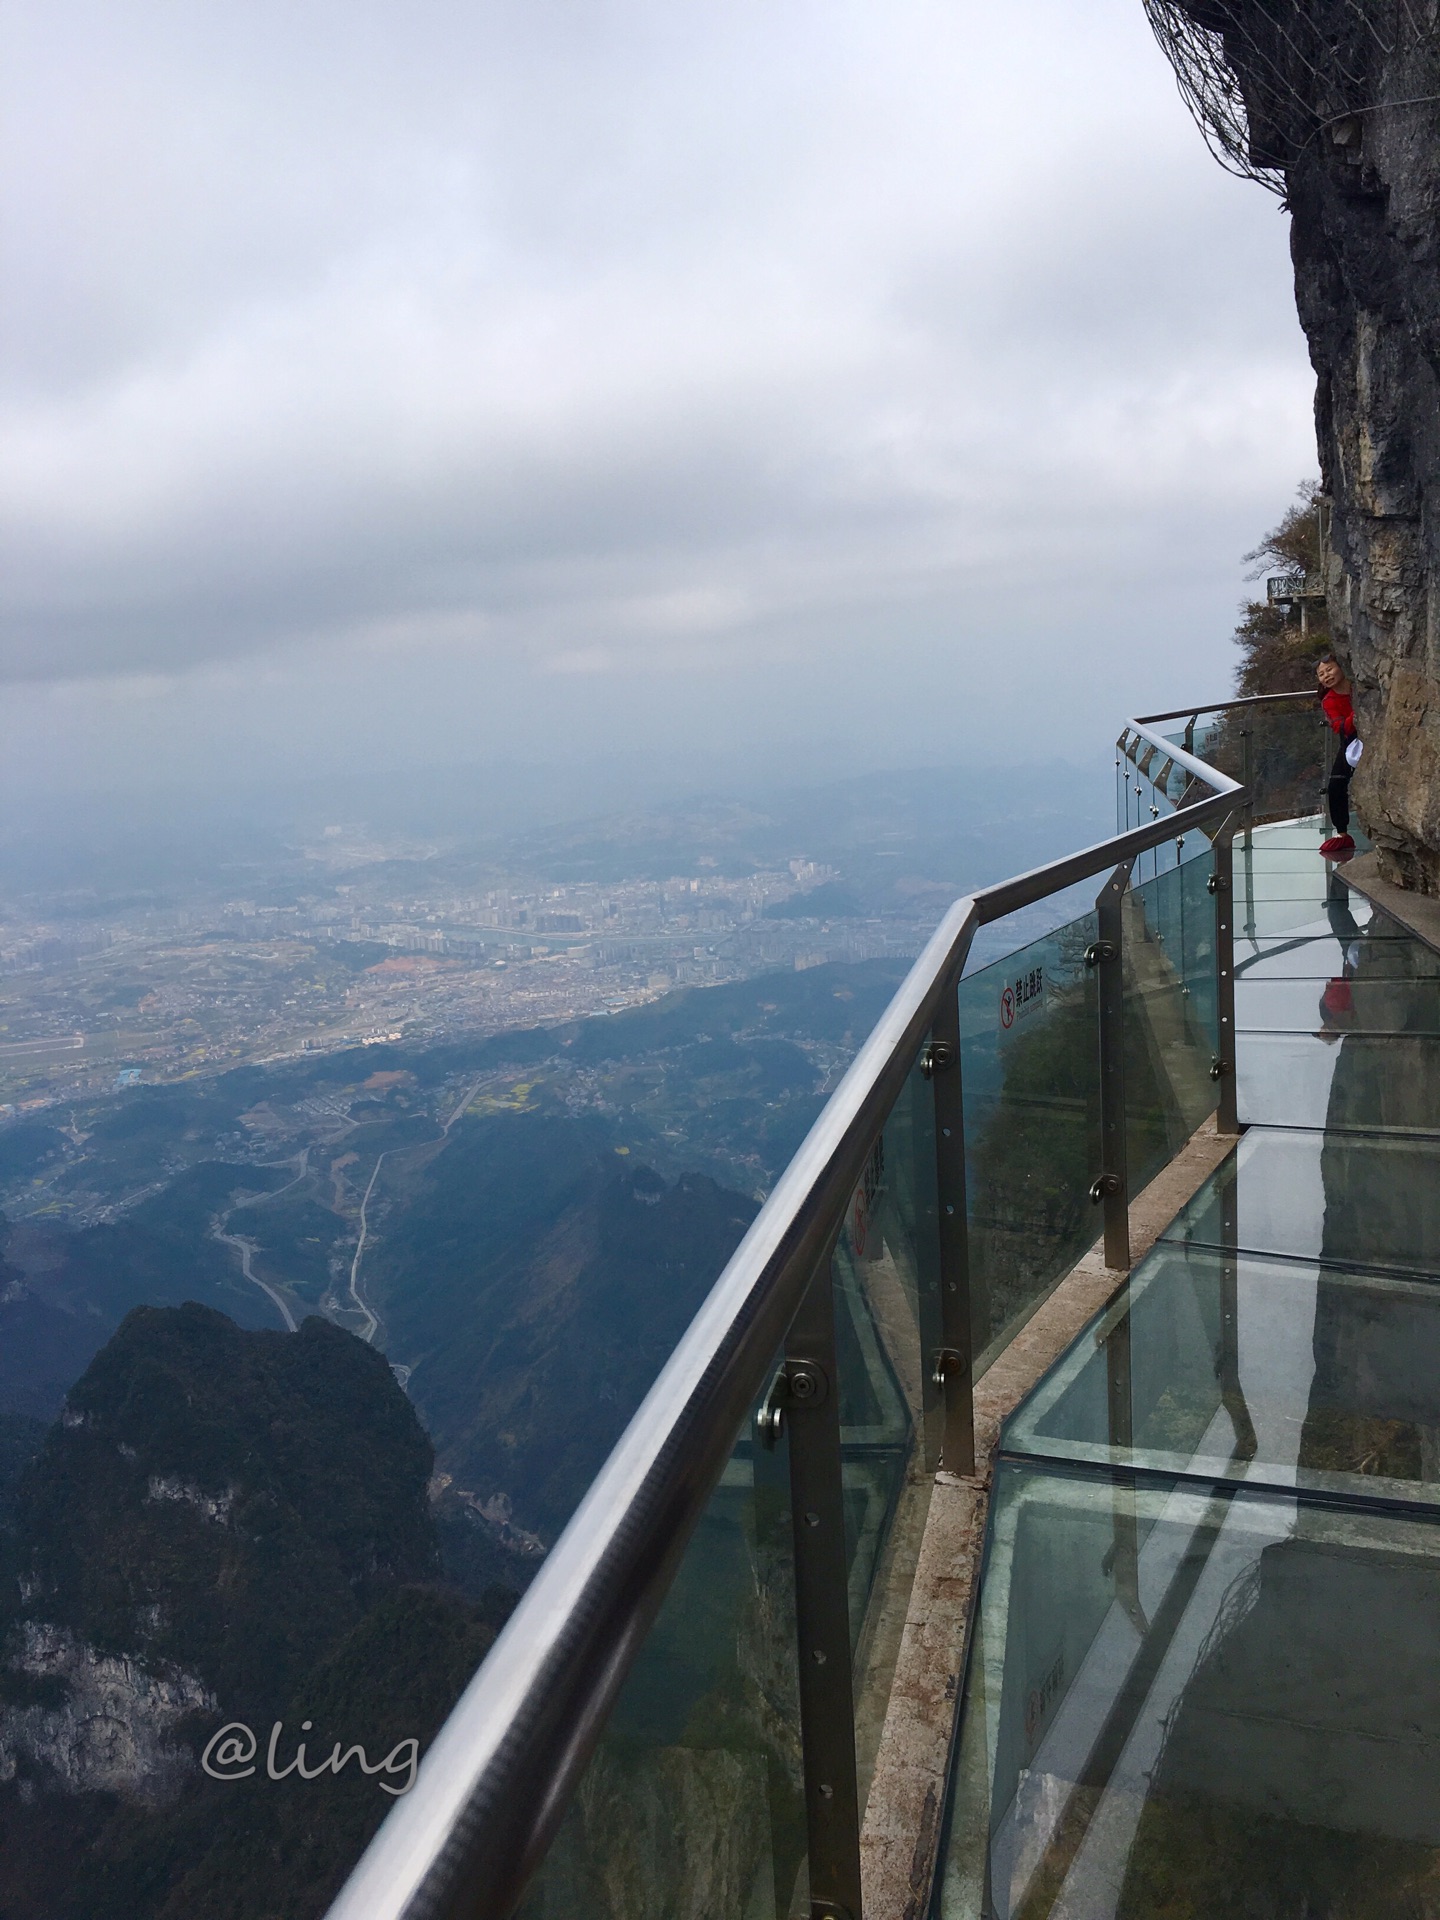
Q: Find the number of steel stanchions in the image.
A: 12